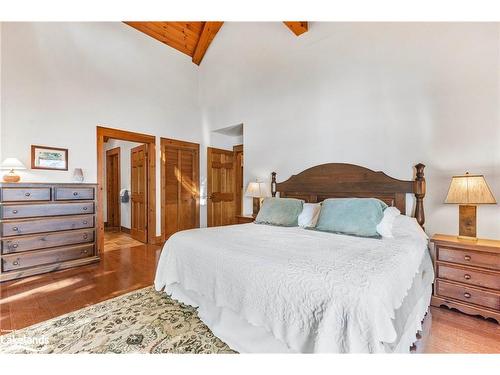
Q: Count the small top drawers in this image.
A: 2